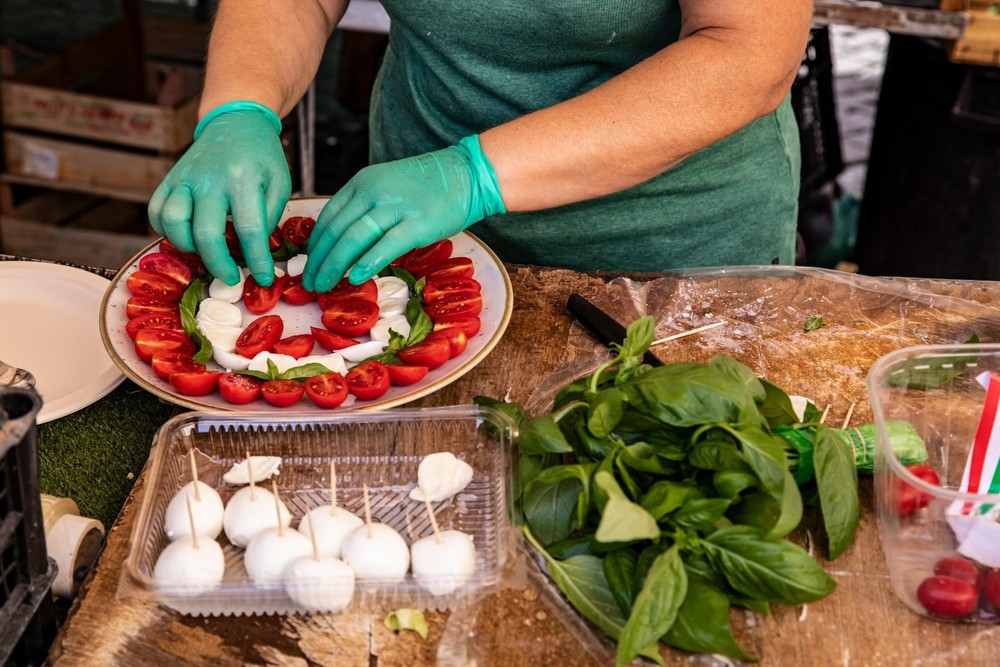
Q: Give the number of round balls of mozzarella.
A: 8